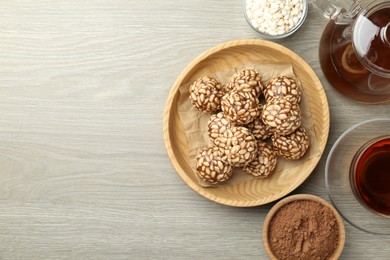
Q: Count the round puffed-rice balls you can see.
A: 11